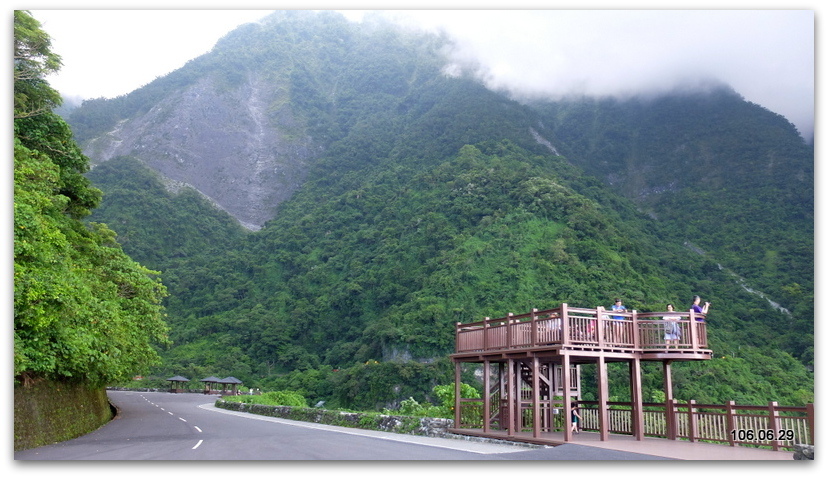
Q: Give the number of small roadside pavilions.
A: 3